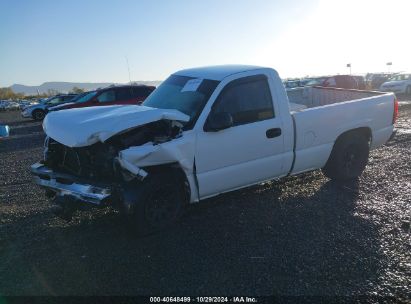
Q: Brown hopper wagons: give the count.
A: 0